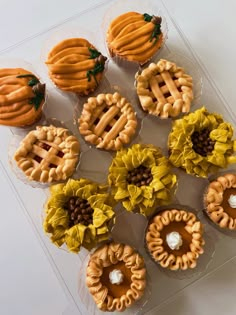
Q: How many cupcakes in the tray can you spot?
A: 12